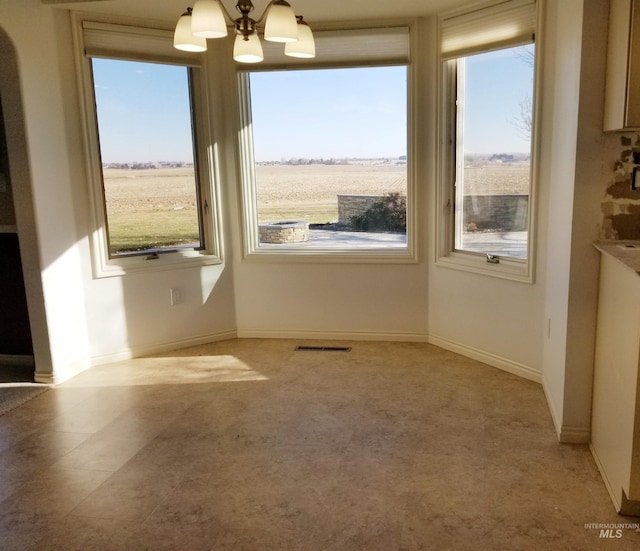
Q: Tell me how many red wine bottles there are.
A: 0